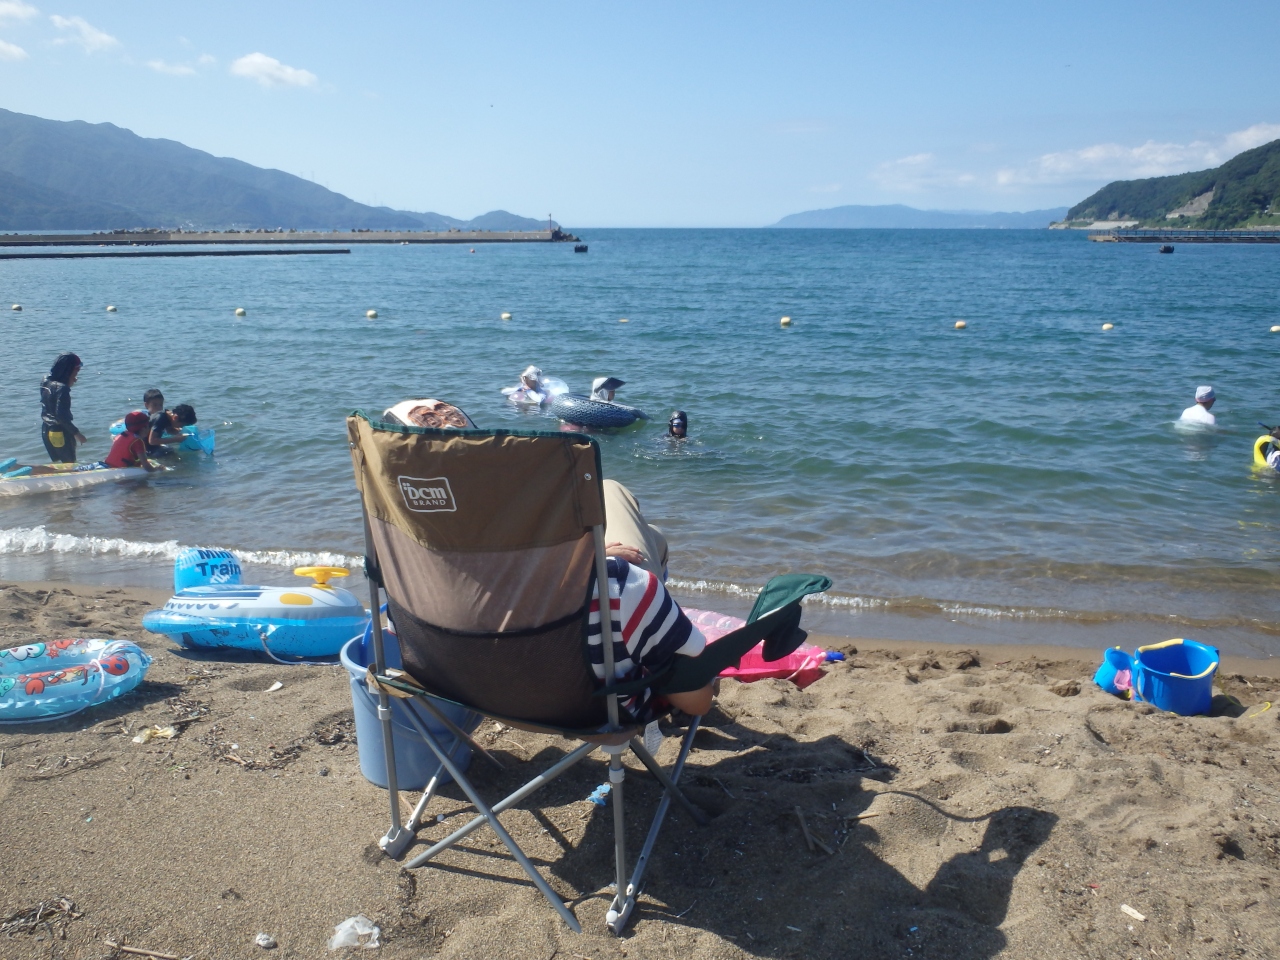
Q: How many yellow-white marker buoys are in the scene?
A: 10